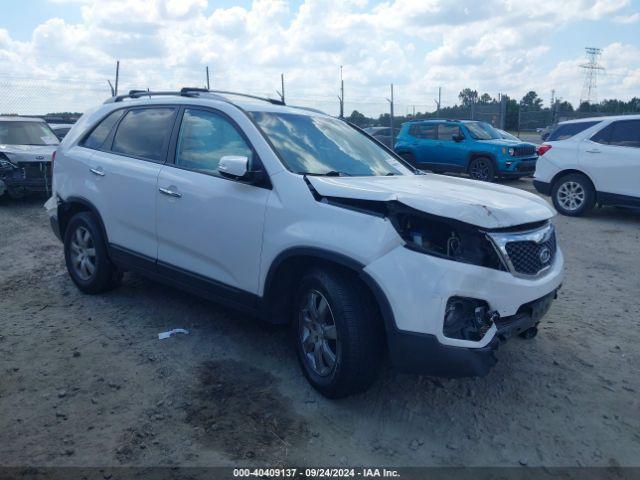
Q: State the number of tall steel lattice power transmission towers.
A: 1